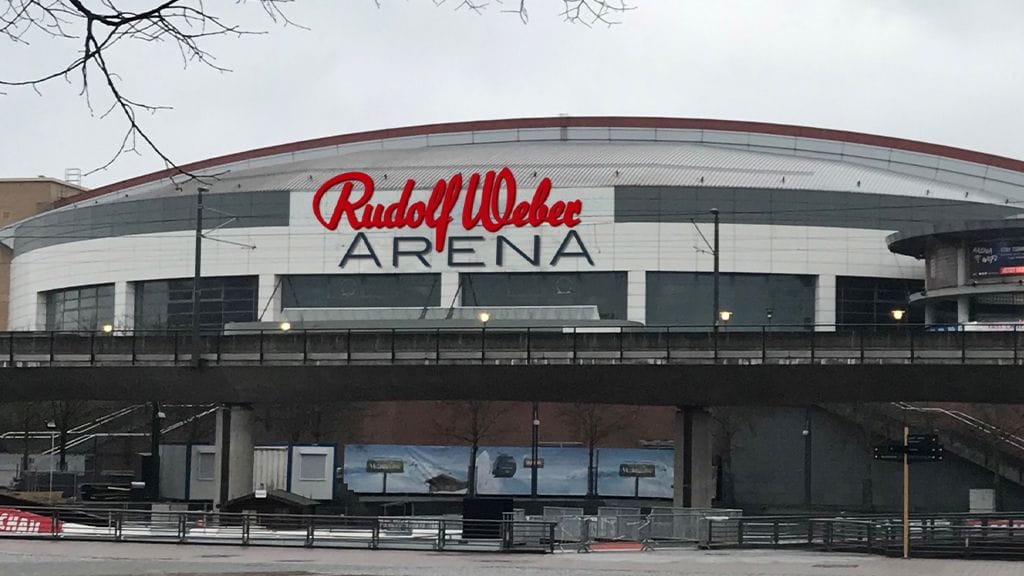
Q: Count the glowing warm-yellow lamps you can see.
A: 5